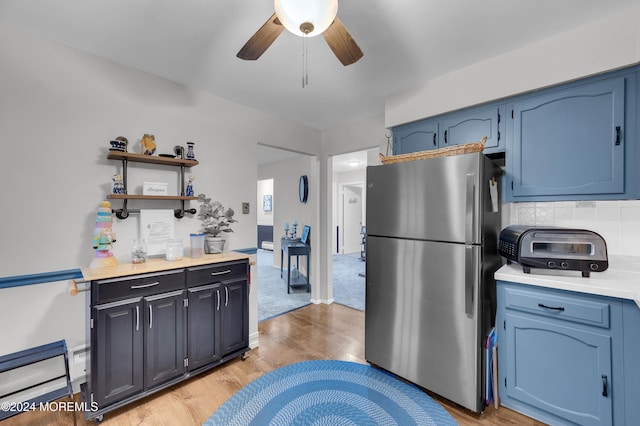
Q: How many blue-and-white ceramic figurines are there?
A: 2